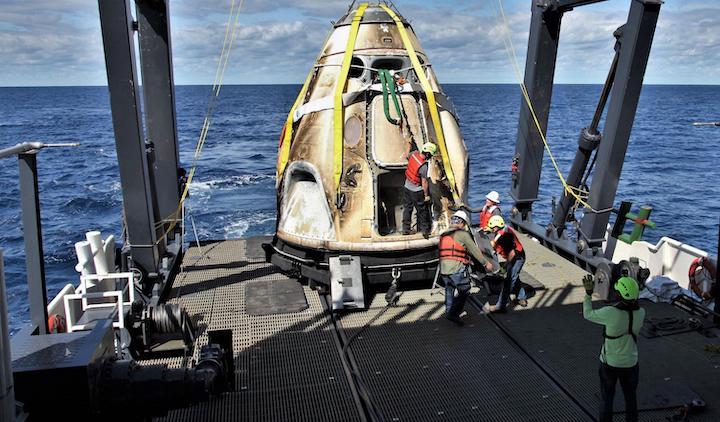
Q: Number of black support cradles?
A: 1